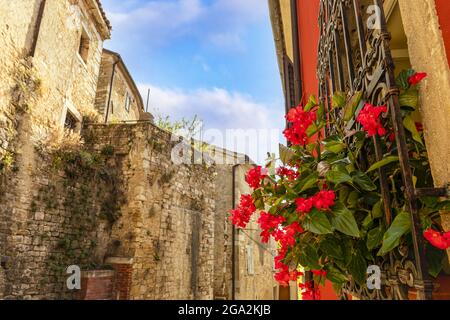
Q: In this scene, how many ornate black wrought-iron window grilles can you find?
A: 1